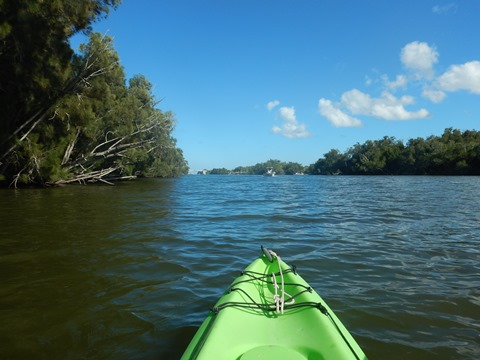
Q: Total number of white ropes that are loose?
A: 1